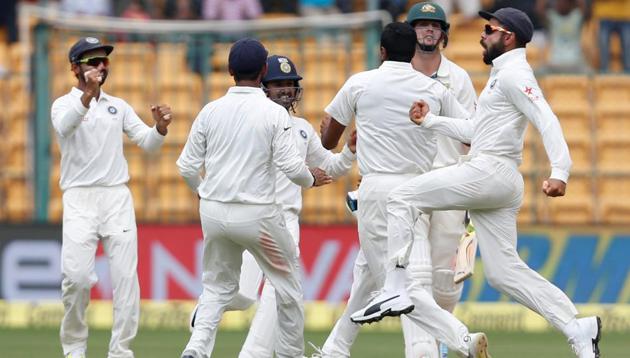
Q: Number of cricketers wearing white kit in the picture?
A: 6